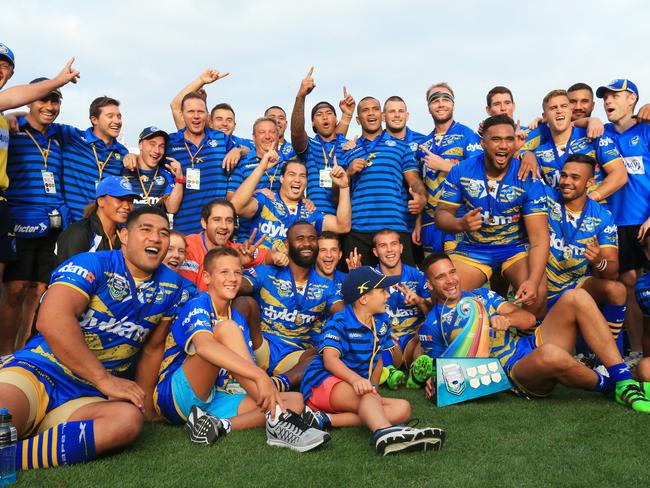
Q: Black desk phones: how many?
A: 0